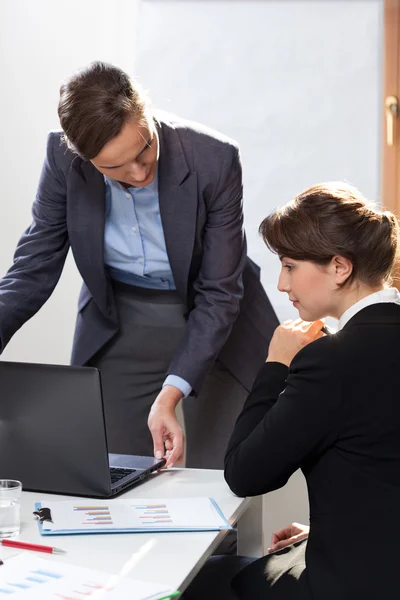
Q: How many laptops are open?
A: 1